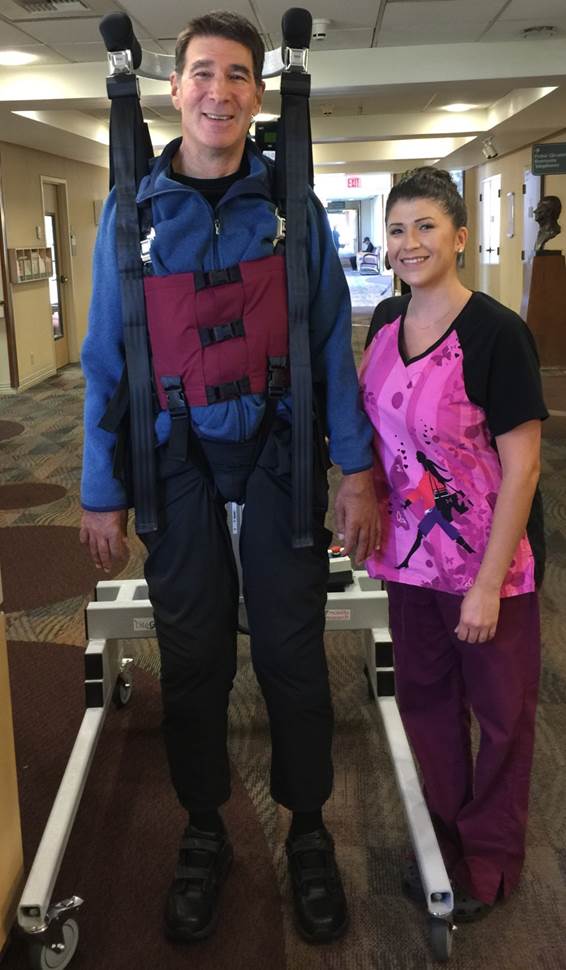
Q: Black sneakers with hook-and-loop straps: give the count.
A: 2